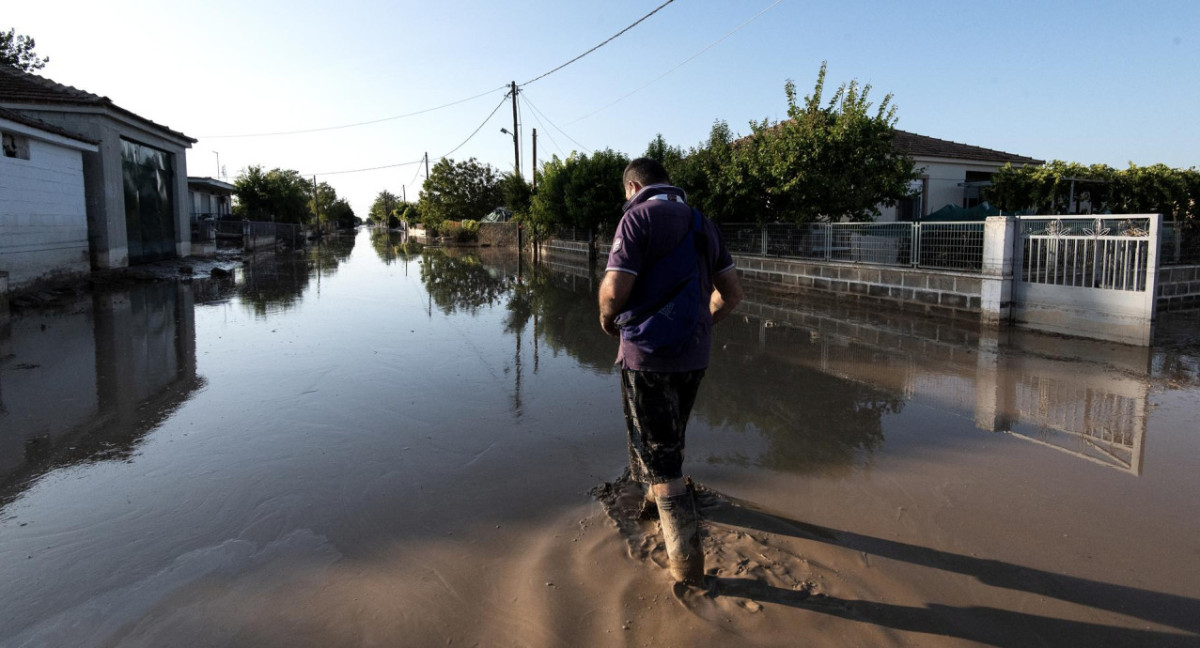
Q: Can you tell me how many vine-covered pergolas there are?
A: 1